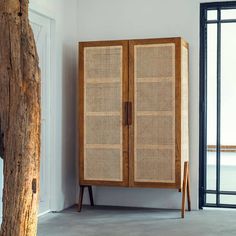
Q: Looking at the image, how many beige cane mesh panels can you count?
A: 8